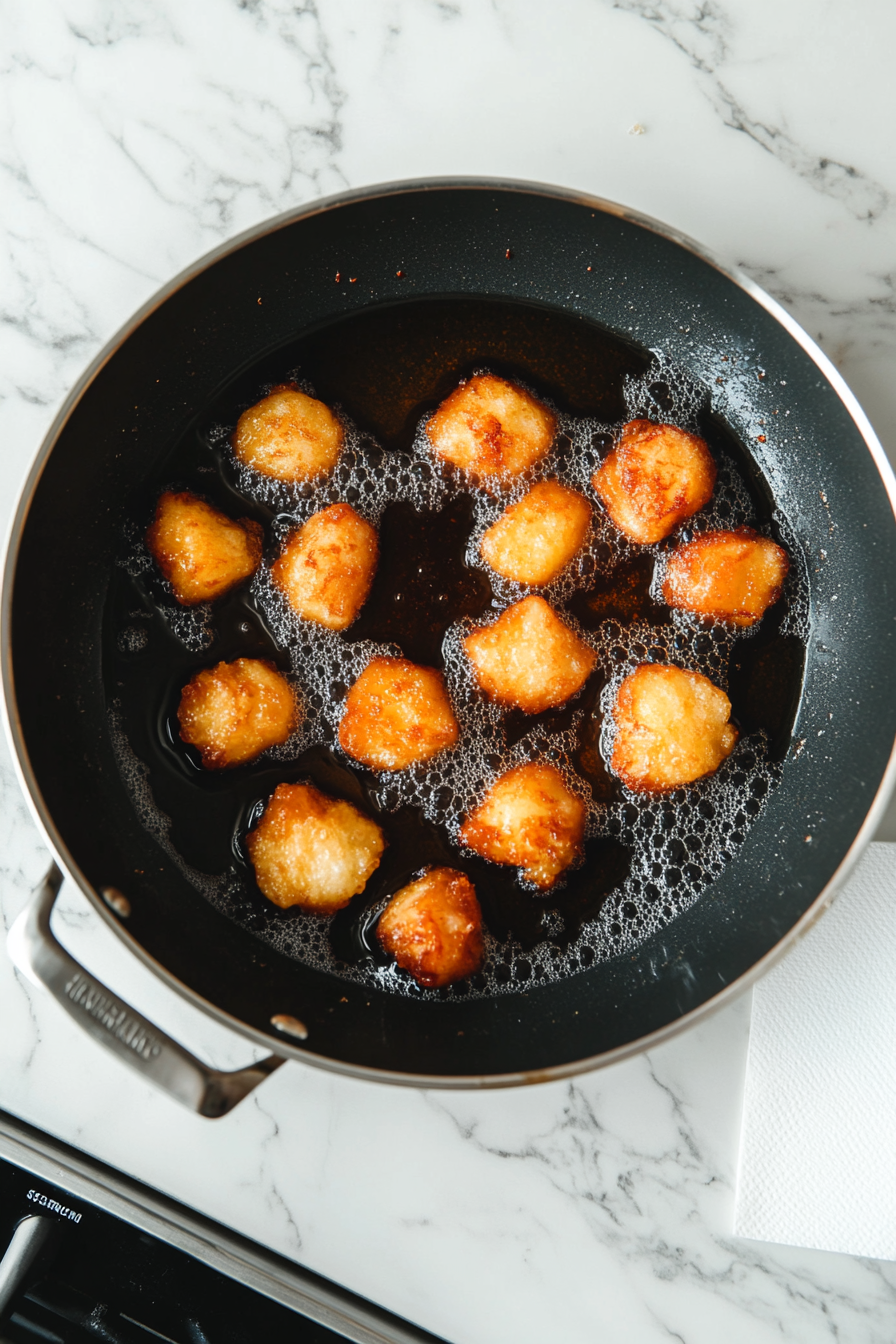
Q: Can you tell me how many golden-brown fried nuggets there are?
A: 14